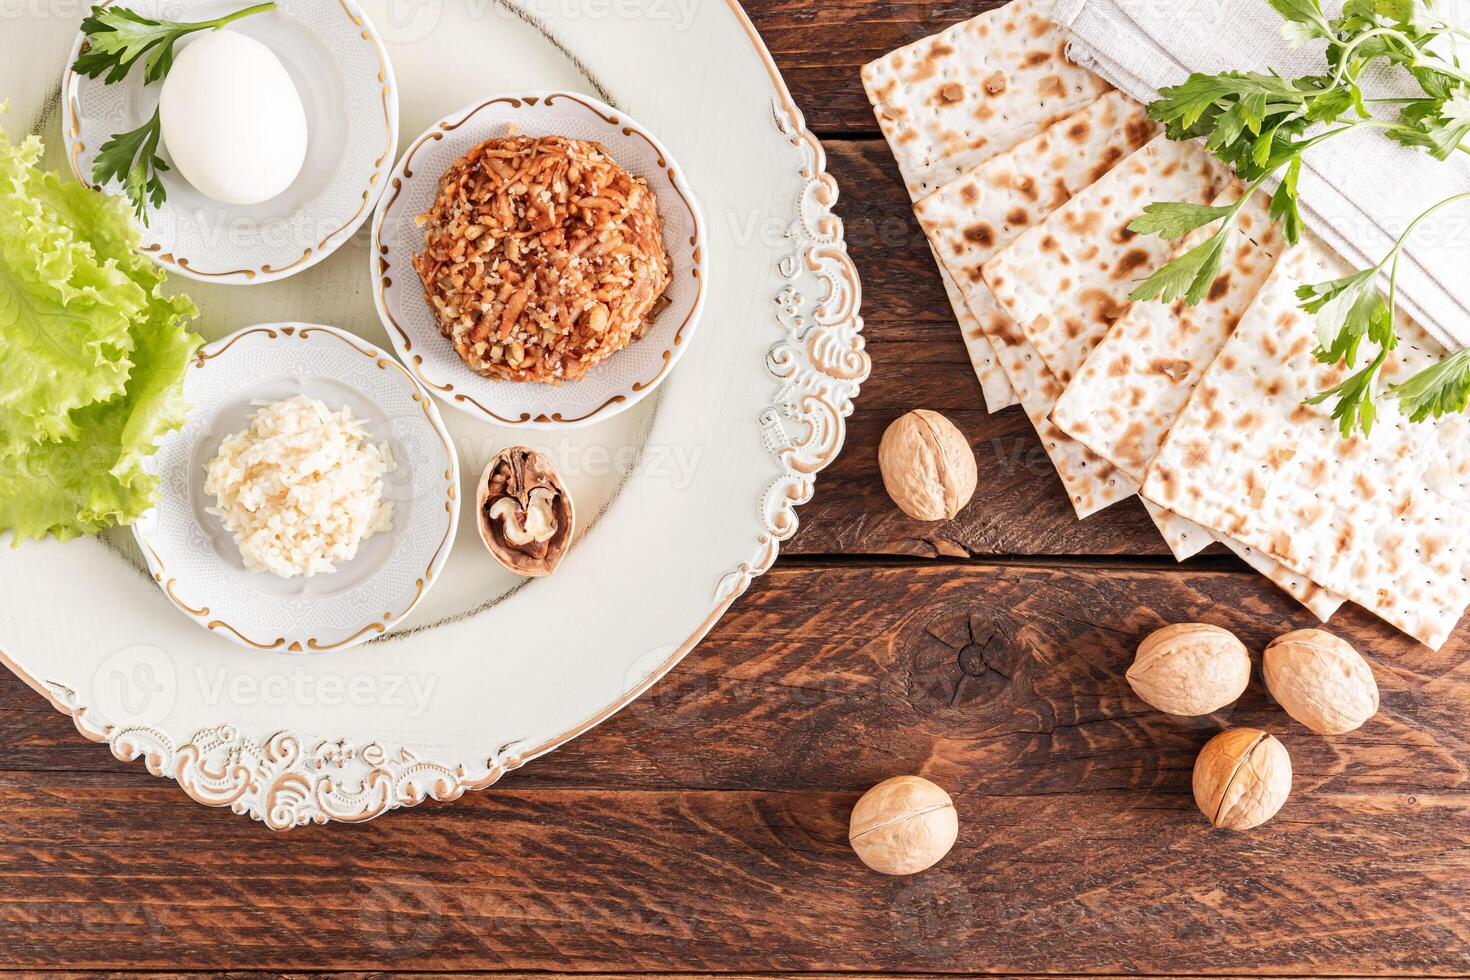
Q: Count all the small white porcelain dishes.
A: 3